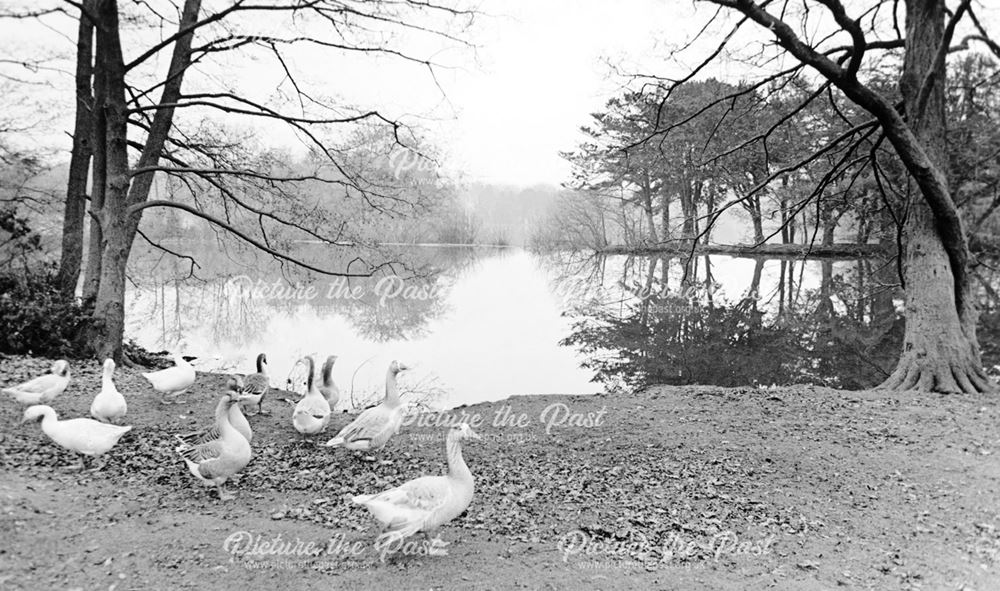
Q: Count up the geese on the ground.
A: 11